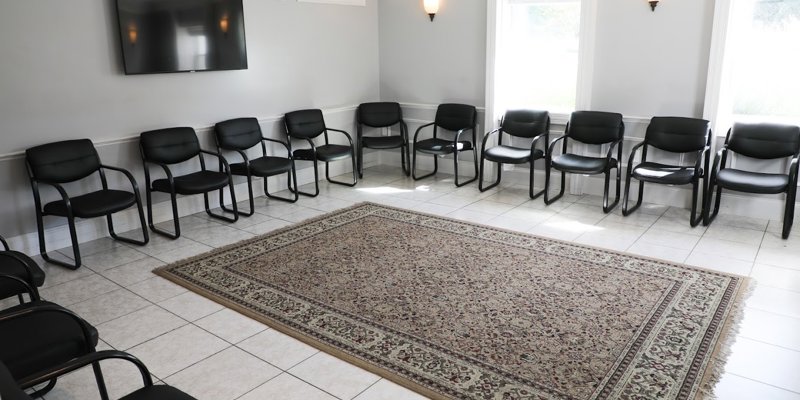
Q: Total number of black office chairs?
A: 13